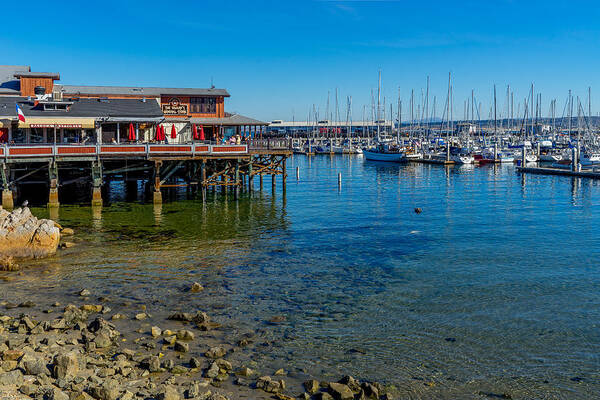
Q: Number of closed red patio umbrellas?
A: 6